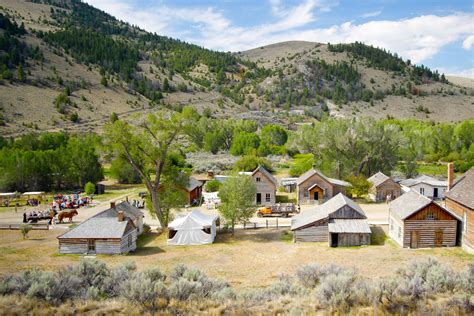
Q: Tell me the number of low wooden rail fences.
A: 2